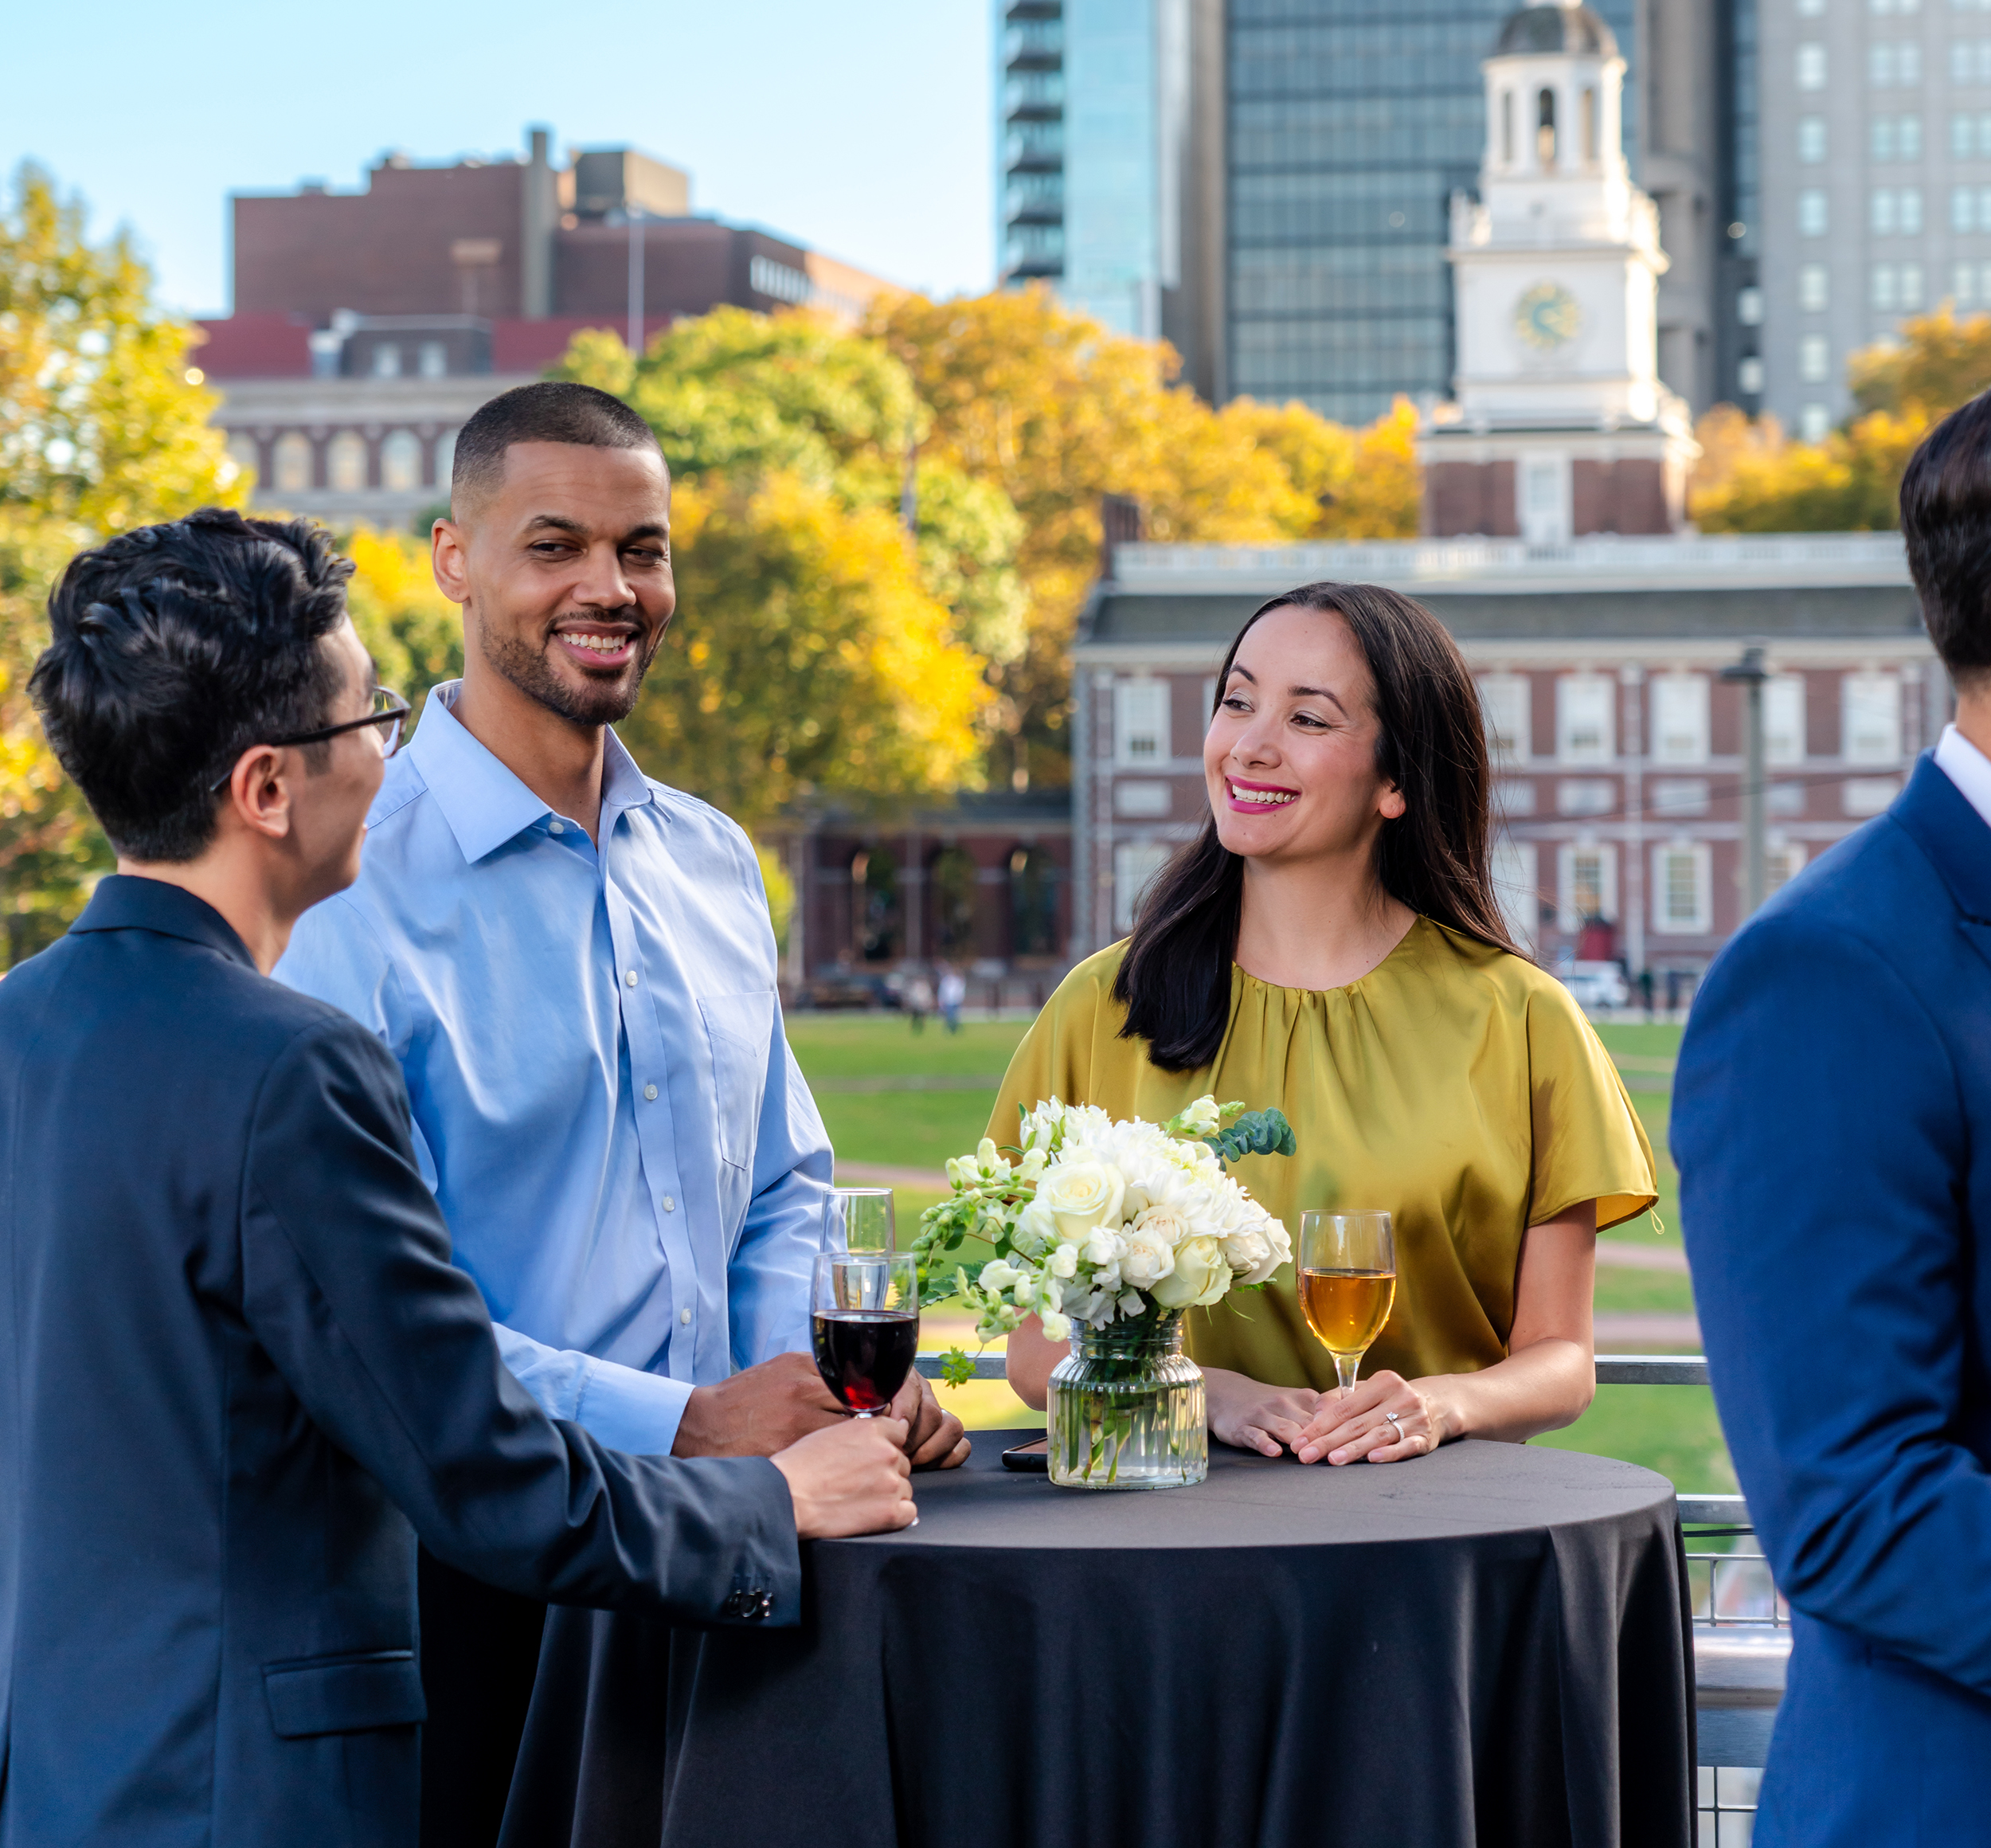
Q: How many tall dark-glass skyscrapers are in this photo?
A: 1